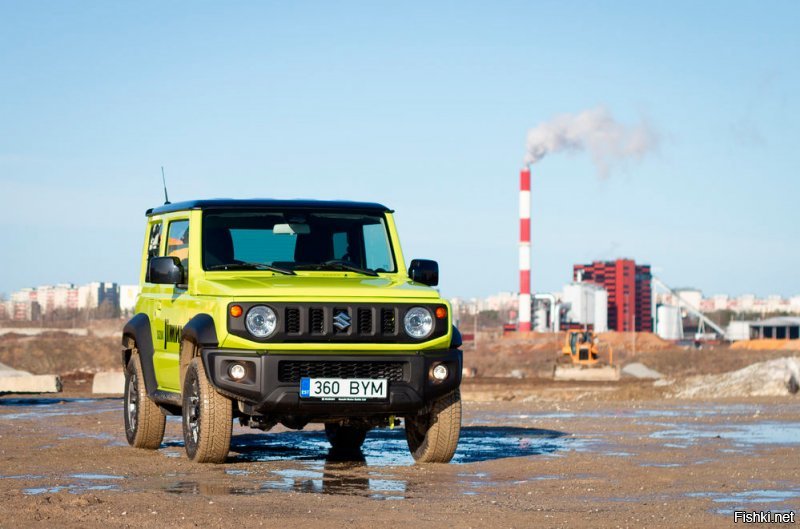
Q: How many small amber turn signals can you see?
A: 2